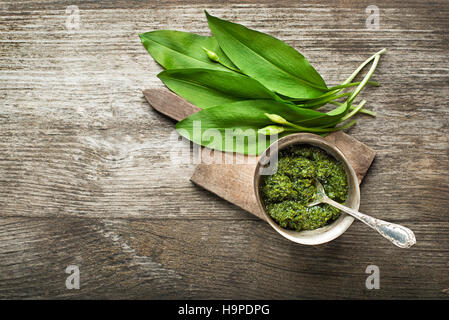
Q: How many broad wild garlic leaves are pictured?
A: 4